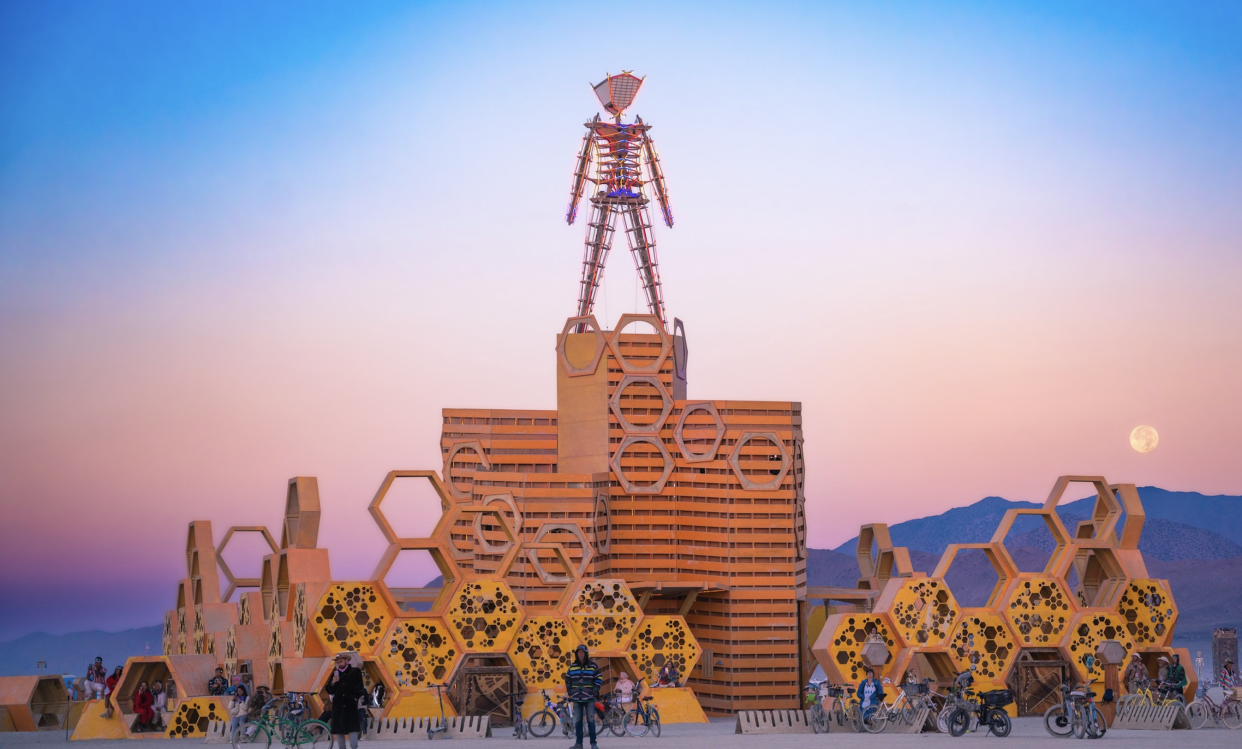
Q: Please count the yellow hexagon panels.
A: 12